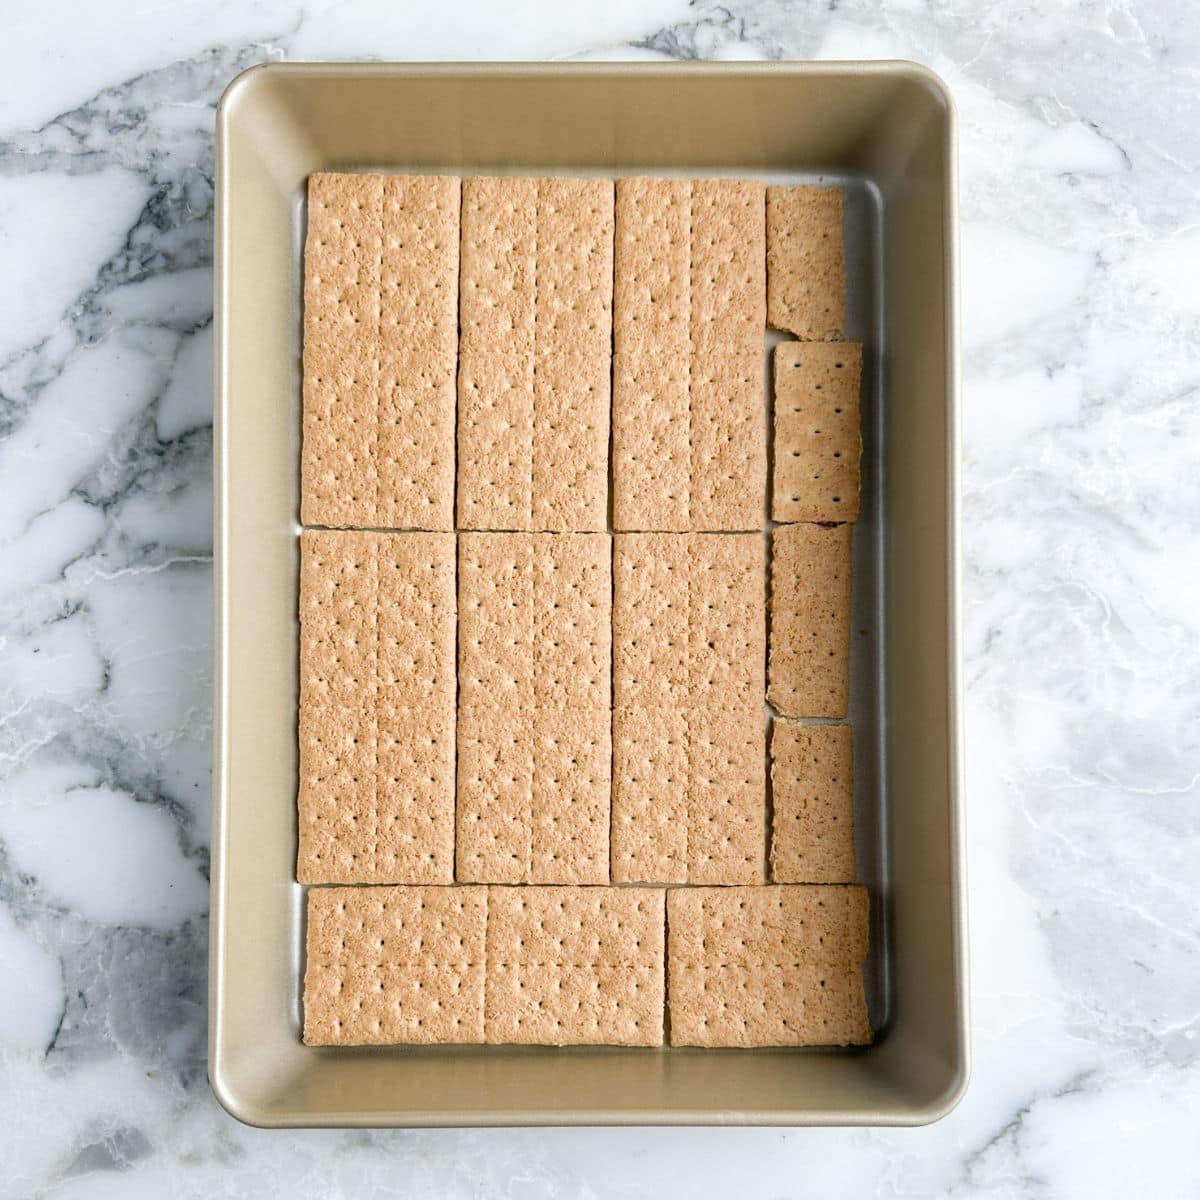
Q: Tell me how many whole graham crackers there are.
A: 7